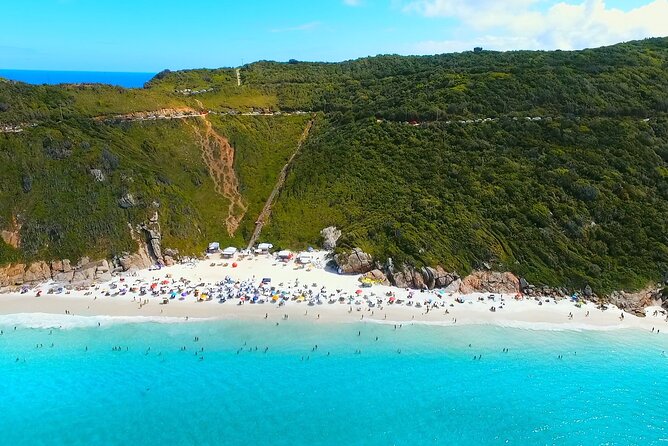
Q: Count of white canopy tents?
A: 5